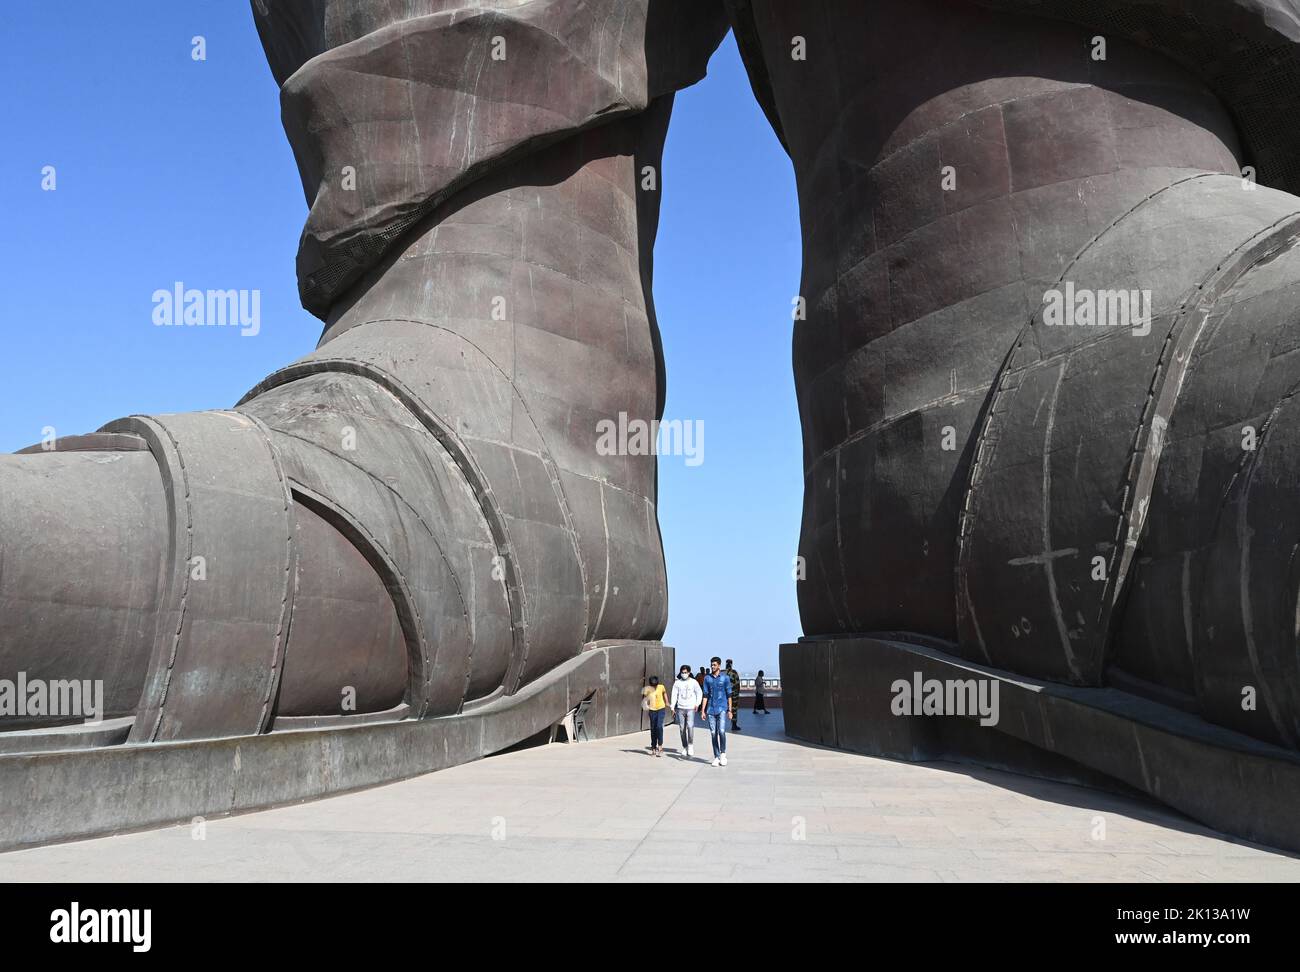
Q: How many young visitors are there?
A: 3